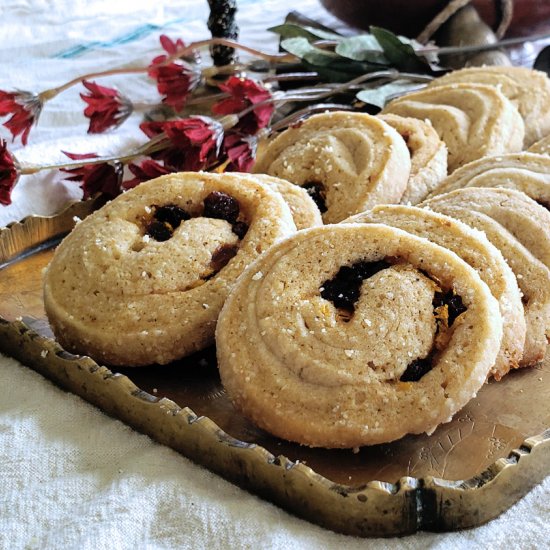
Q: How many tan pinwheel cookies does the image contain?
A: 11